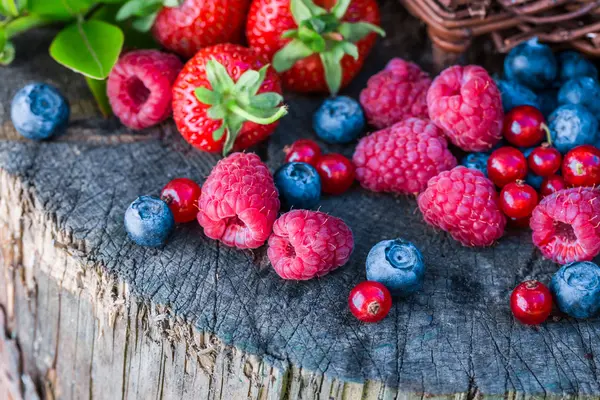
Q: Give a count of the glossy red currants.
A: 11